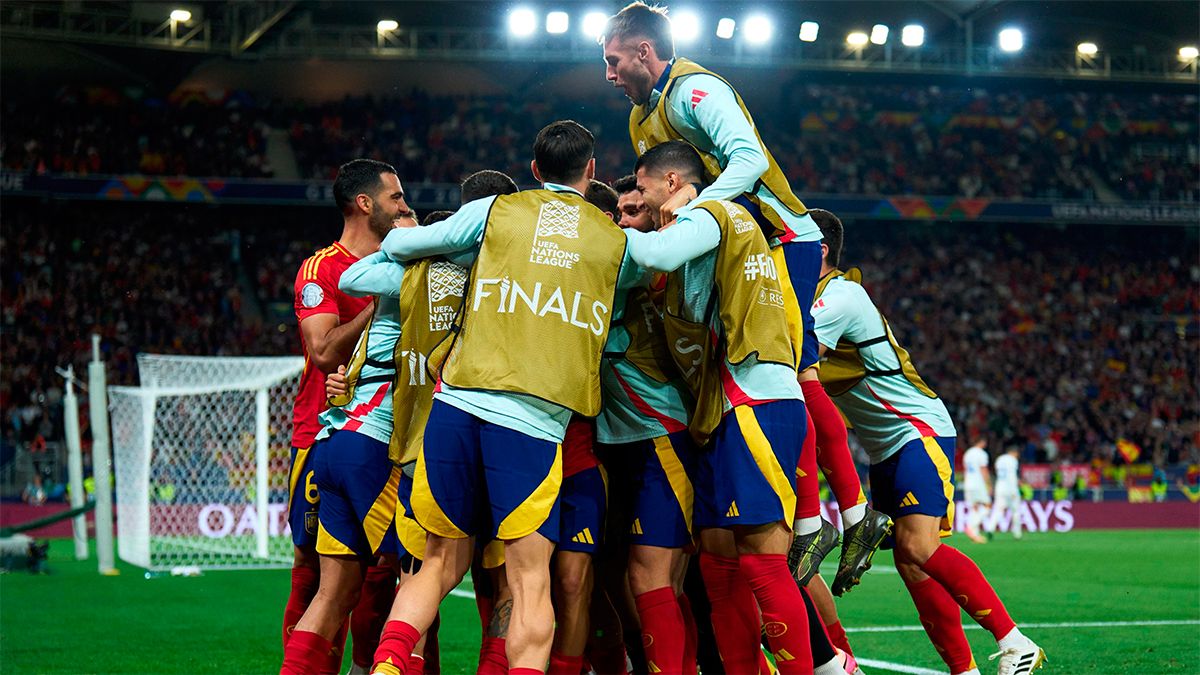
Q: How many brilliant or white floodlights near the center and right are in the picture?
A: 10